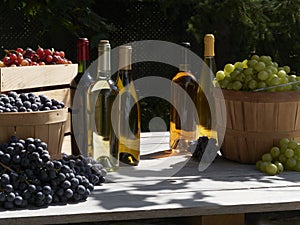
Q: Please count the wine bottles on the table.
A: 5